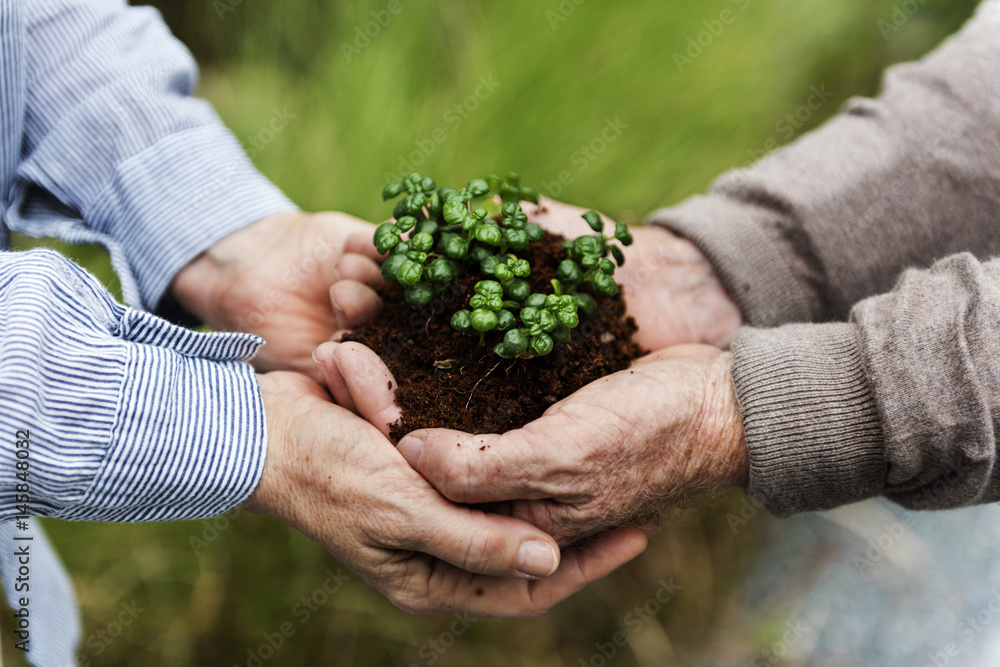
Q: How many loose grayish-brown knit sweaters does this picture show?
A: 1